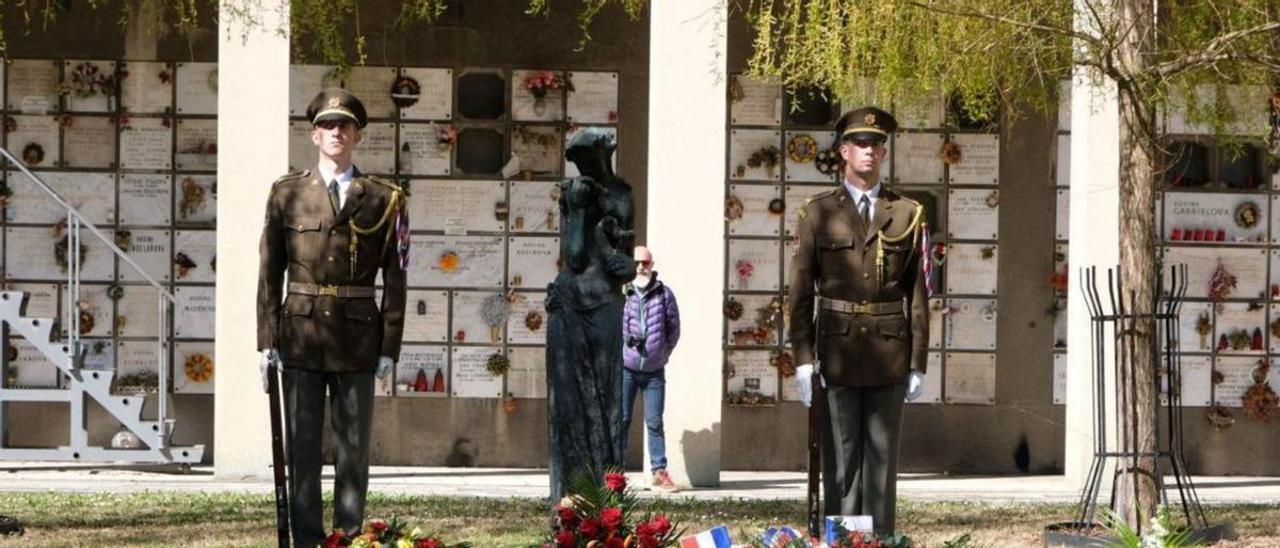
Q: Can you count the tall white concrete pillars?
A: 3